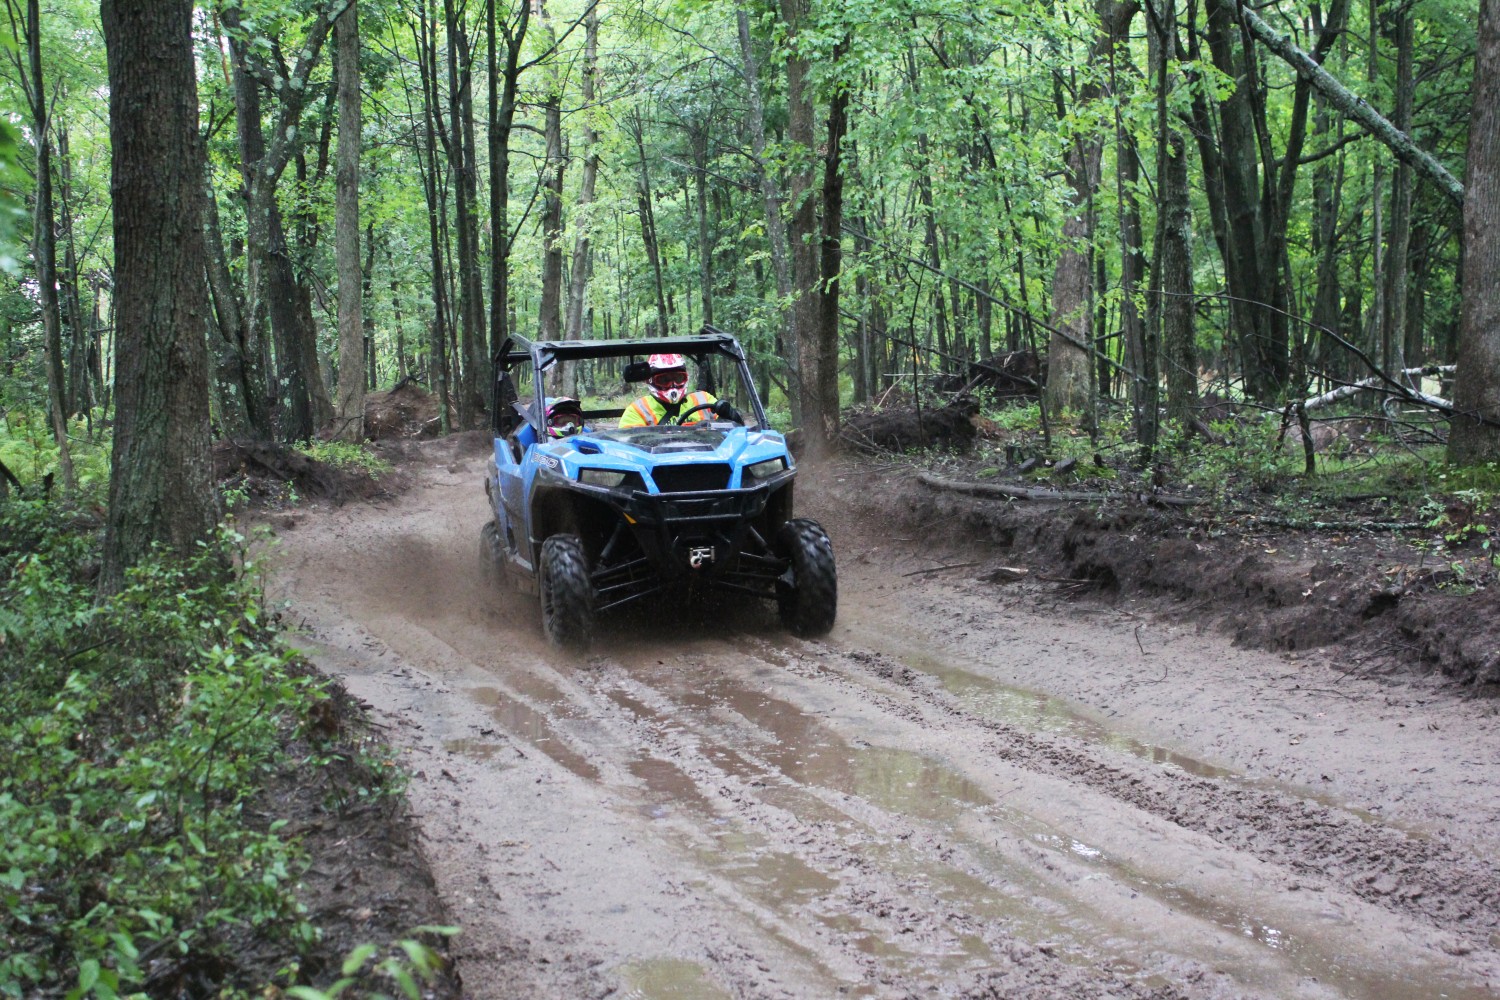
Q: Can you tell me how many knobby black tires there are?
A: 3